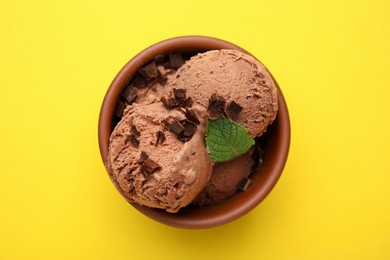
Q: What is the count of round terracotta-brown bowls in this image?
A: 1